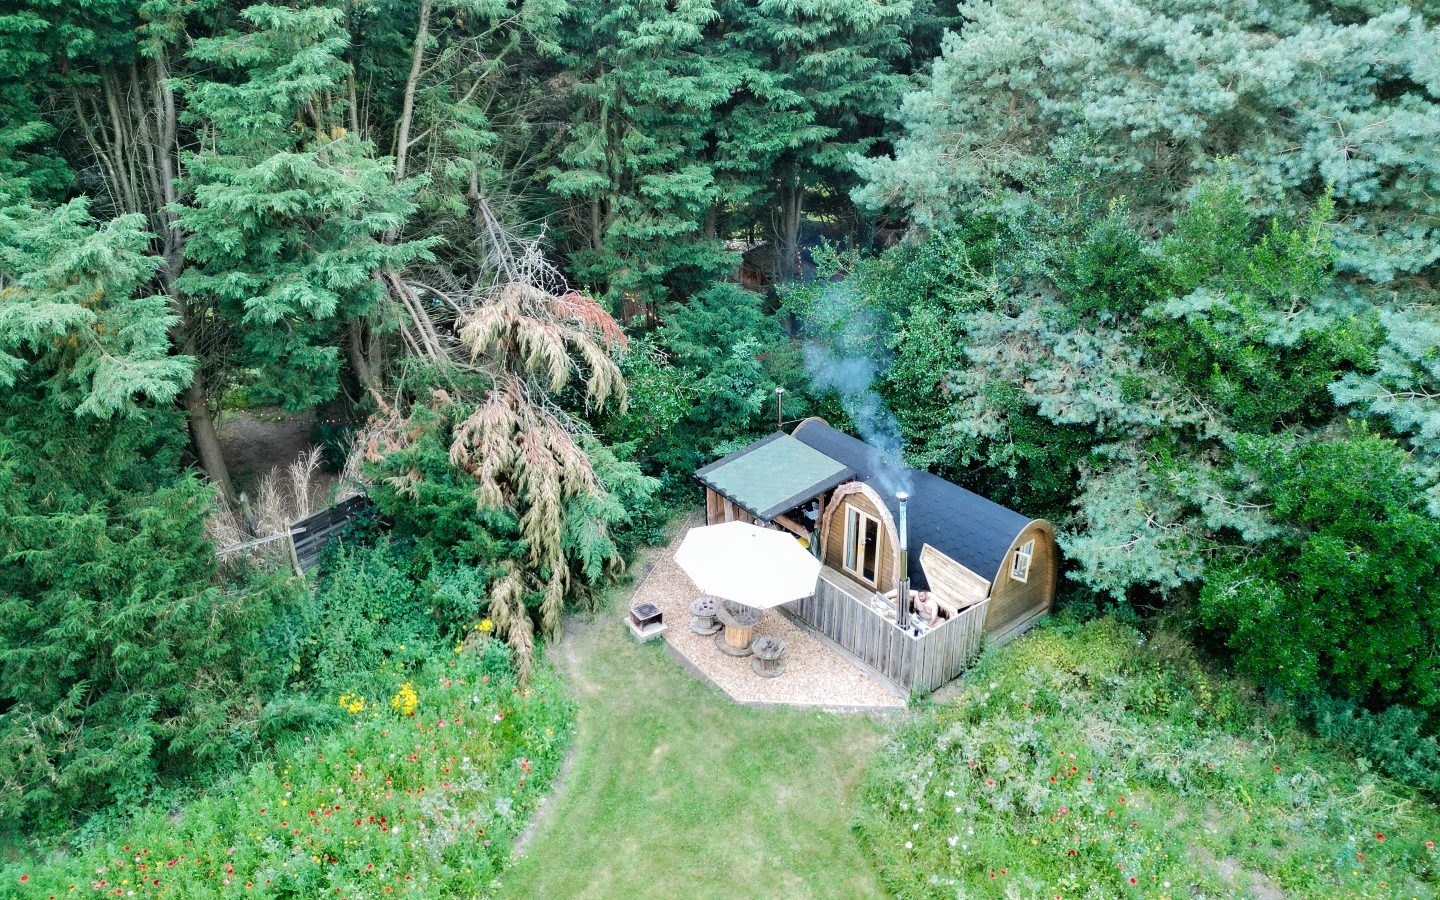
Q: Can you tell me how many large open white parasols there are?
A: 1